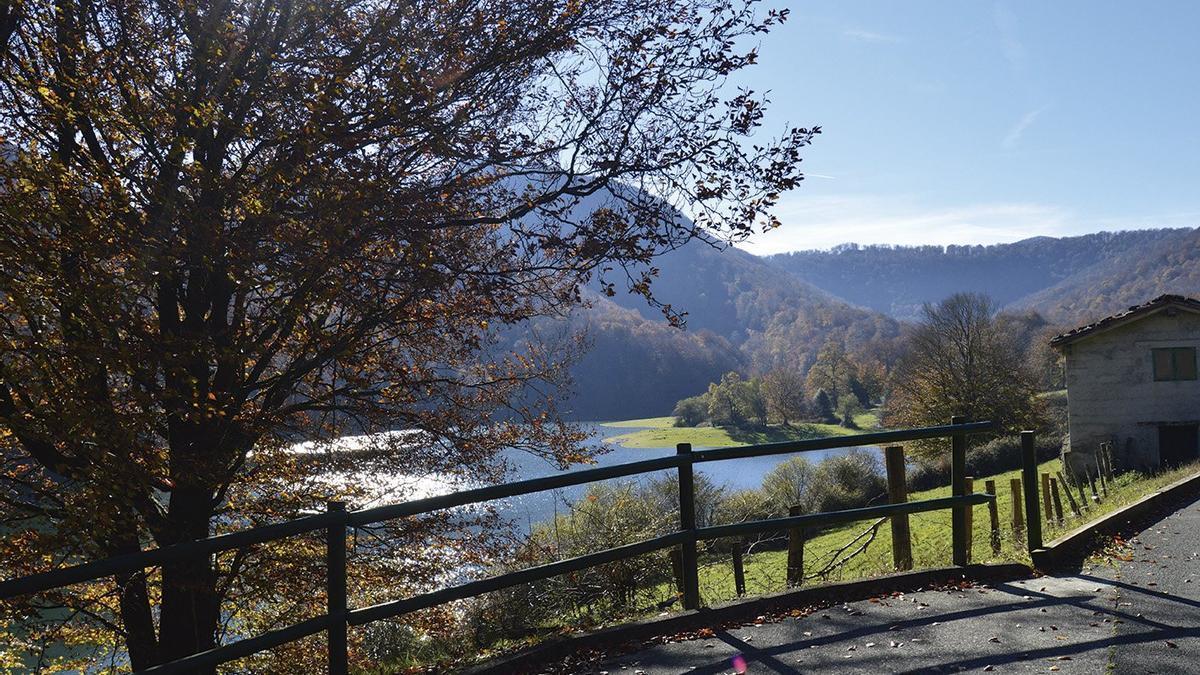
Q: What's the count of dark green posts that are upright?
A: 4